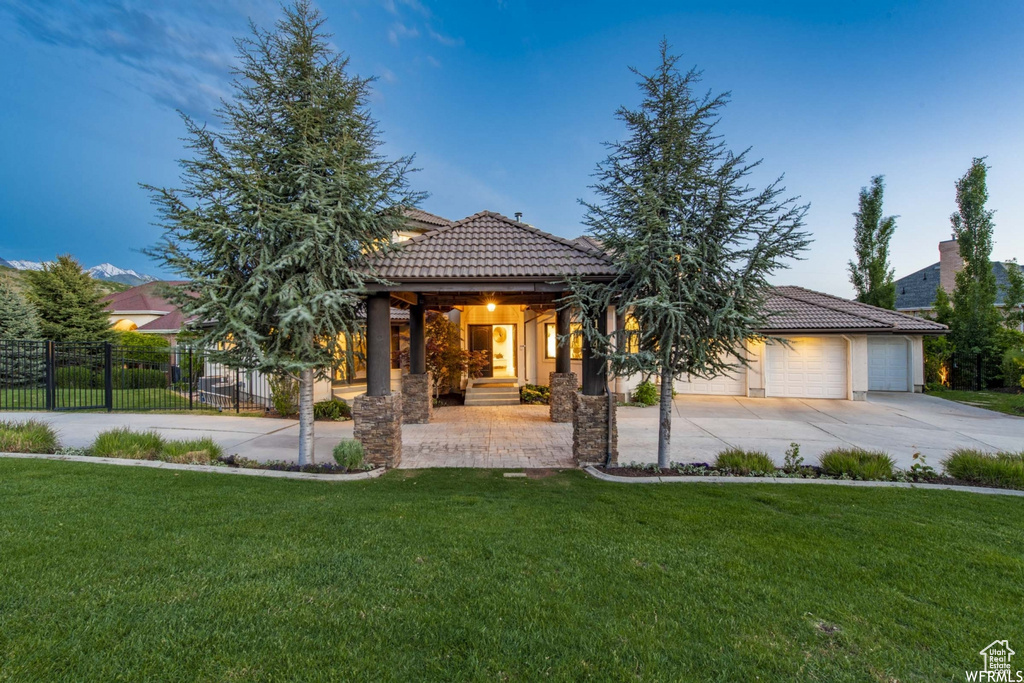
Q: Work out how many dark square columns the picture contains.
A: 4